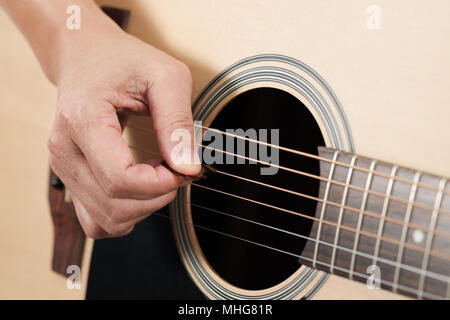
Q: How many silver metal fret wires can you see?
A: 6